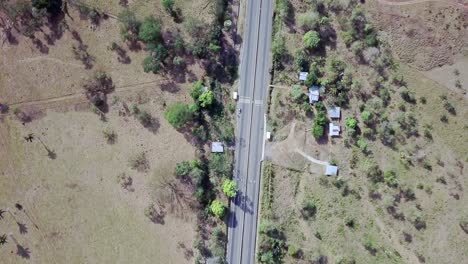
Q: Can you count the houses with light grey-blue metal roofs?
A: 6